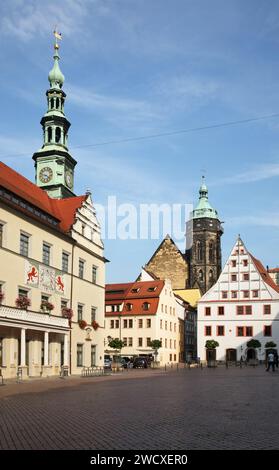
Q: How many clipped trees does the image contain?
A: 5